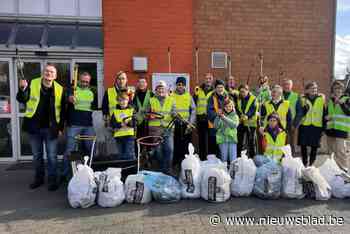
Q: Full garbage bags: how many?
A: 11